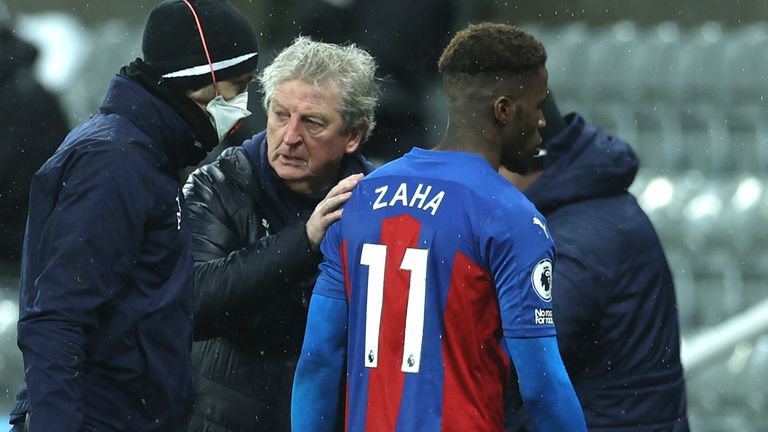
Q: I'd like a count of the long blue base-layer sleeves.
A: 2